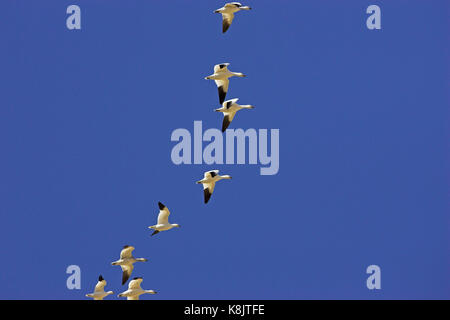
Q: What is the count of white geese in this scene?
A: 8